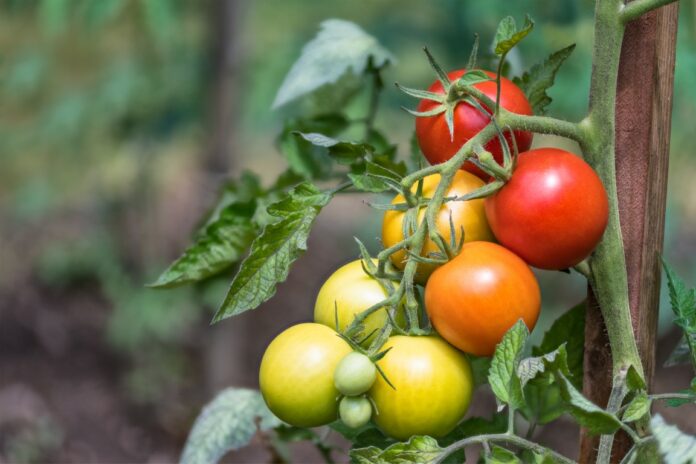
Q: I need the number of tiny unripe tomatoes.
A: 2